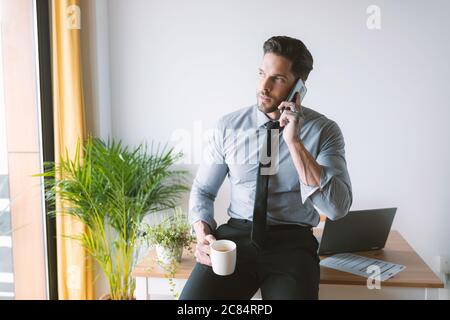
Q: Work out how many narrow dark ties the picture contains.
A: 1